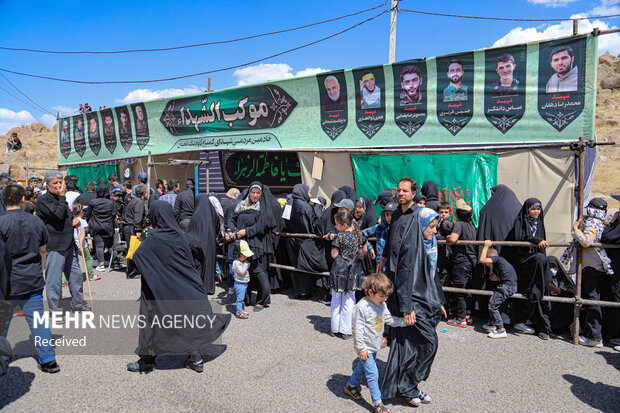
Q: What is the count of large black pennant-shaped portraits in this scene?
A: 12